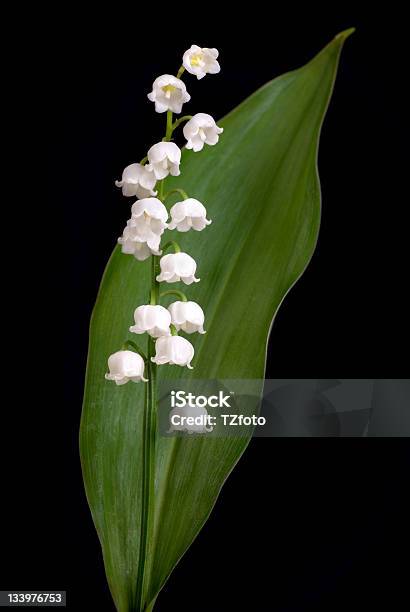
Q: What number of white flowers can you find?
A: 14